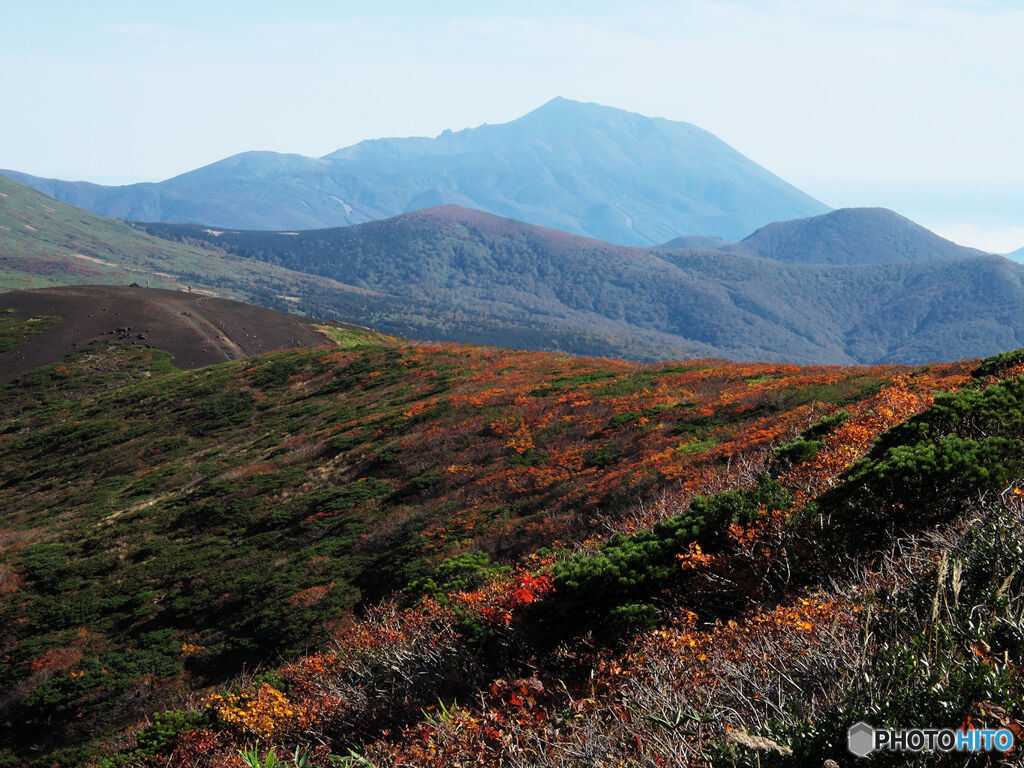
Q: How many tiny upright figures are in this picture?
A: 2